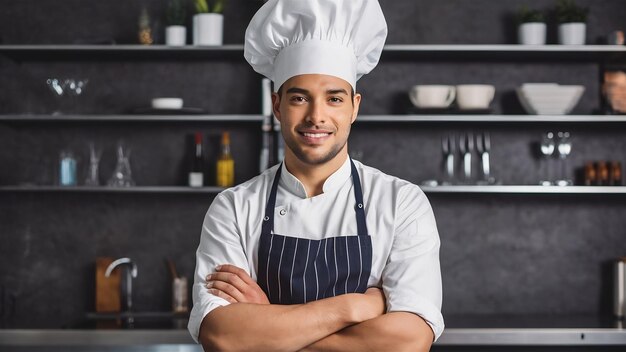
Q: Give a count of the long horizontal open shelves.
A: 3